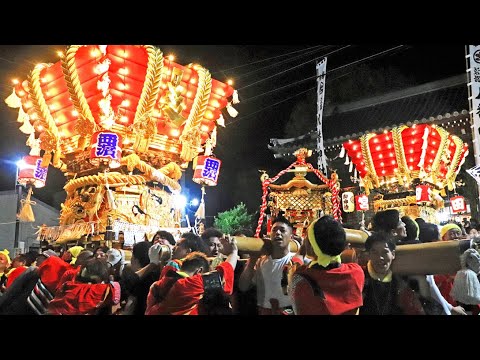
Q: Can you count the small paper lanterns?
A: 7